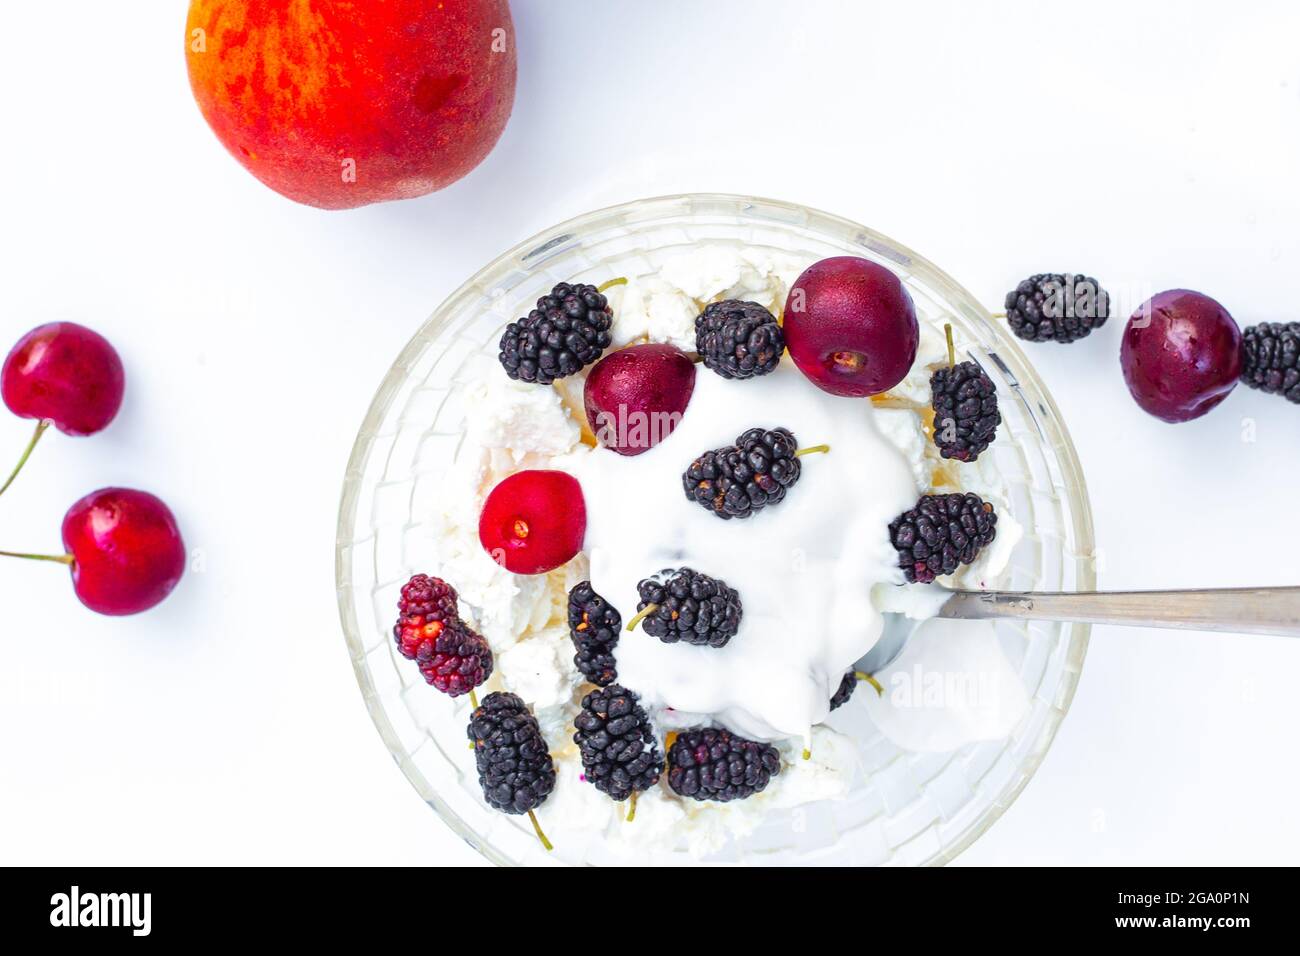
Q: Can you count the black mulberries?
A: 13